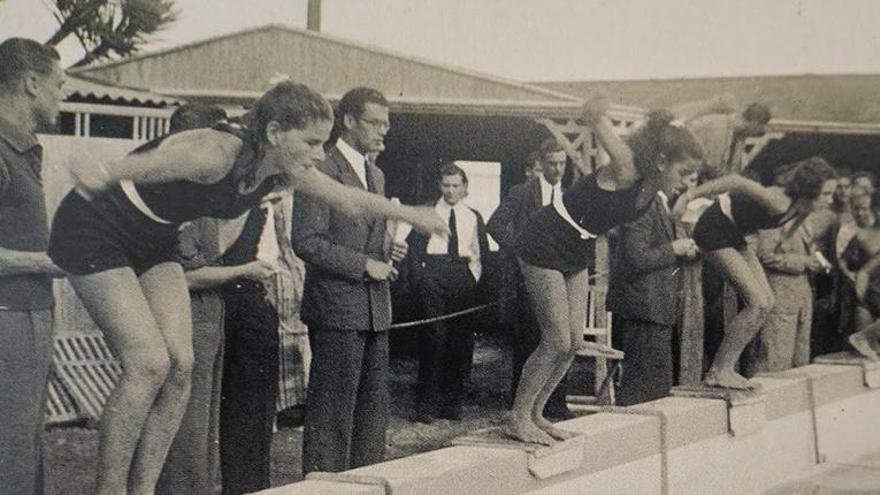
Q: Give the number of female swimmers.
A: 3